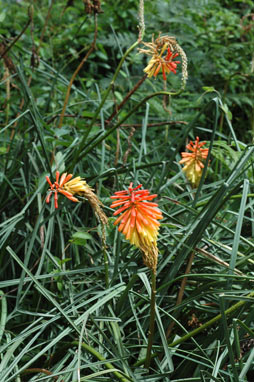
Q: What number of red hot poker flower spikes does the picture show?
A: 4